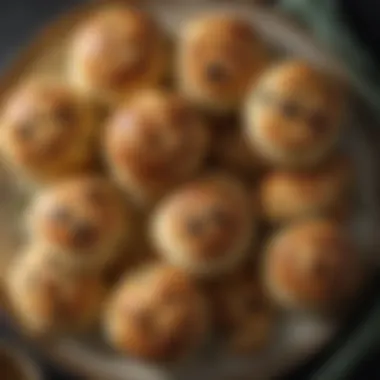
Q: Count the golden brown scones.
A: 11